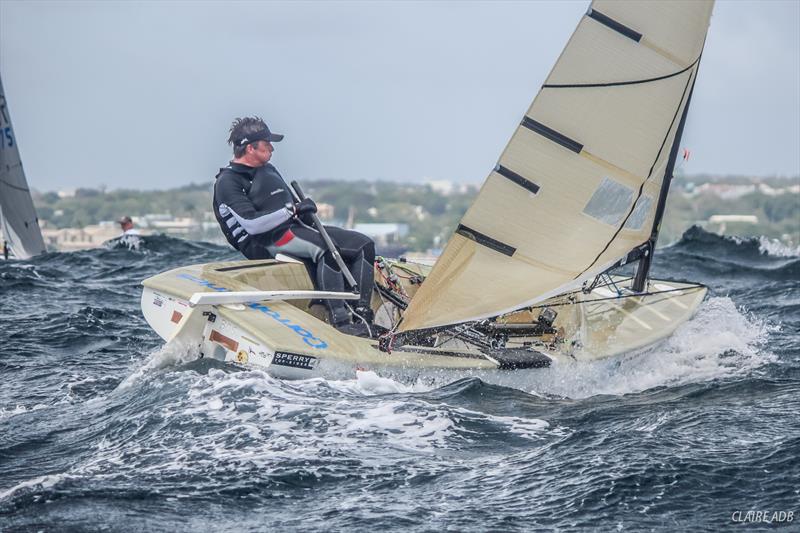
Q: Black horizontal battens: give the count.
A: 4